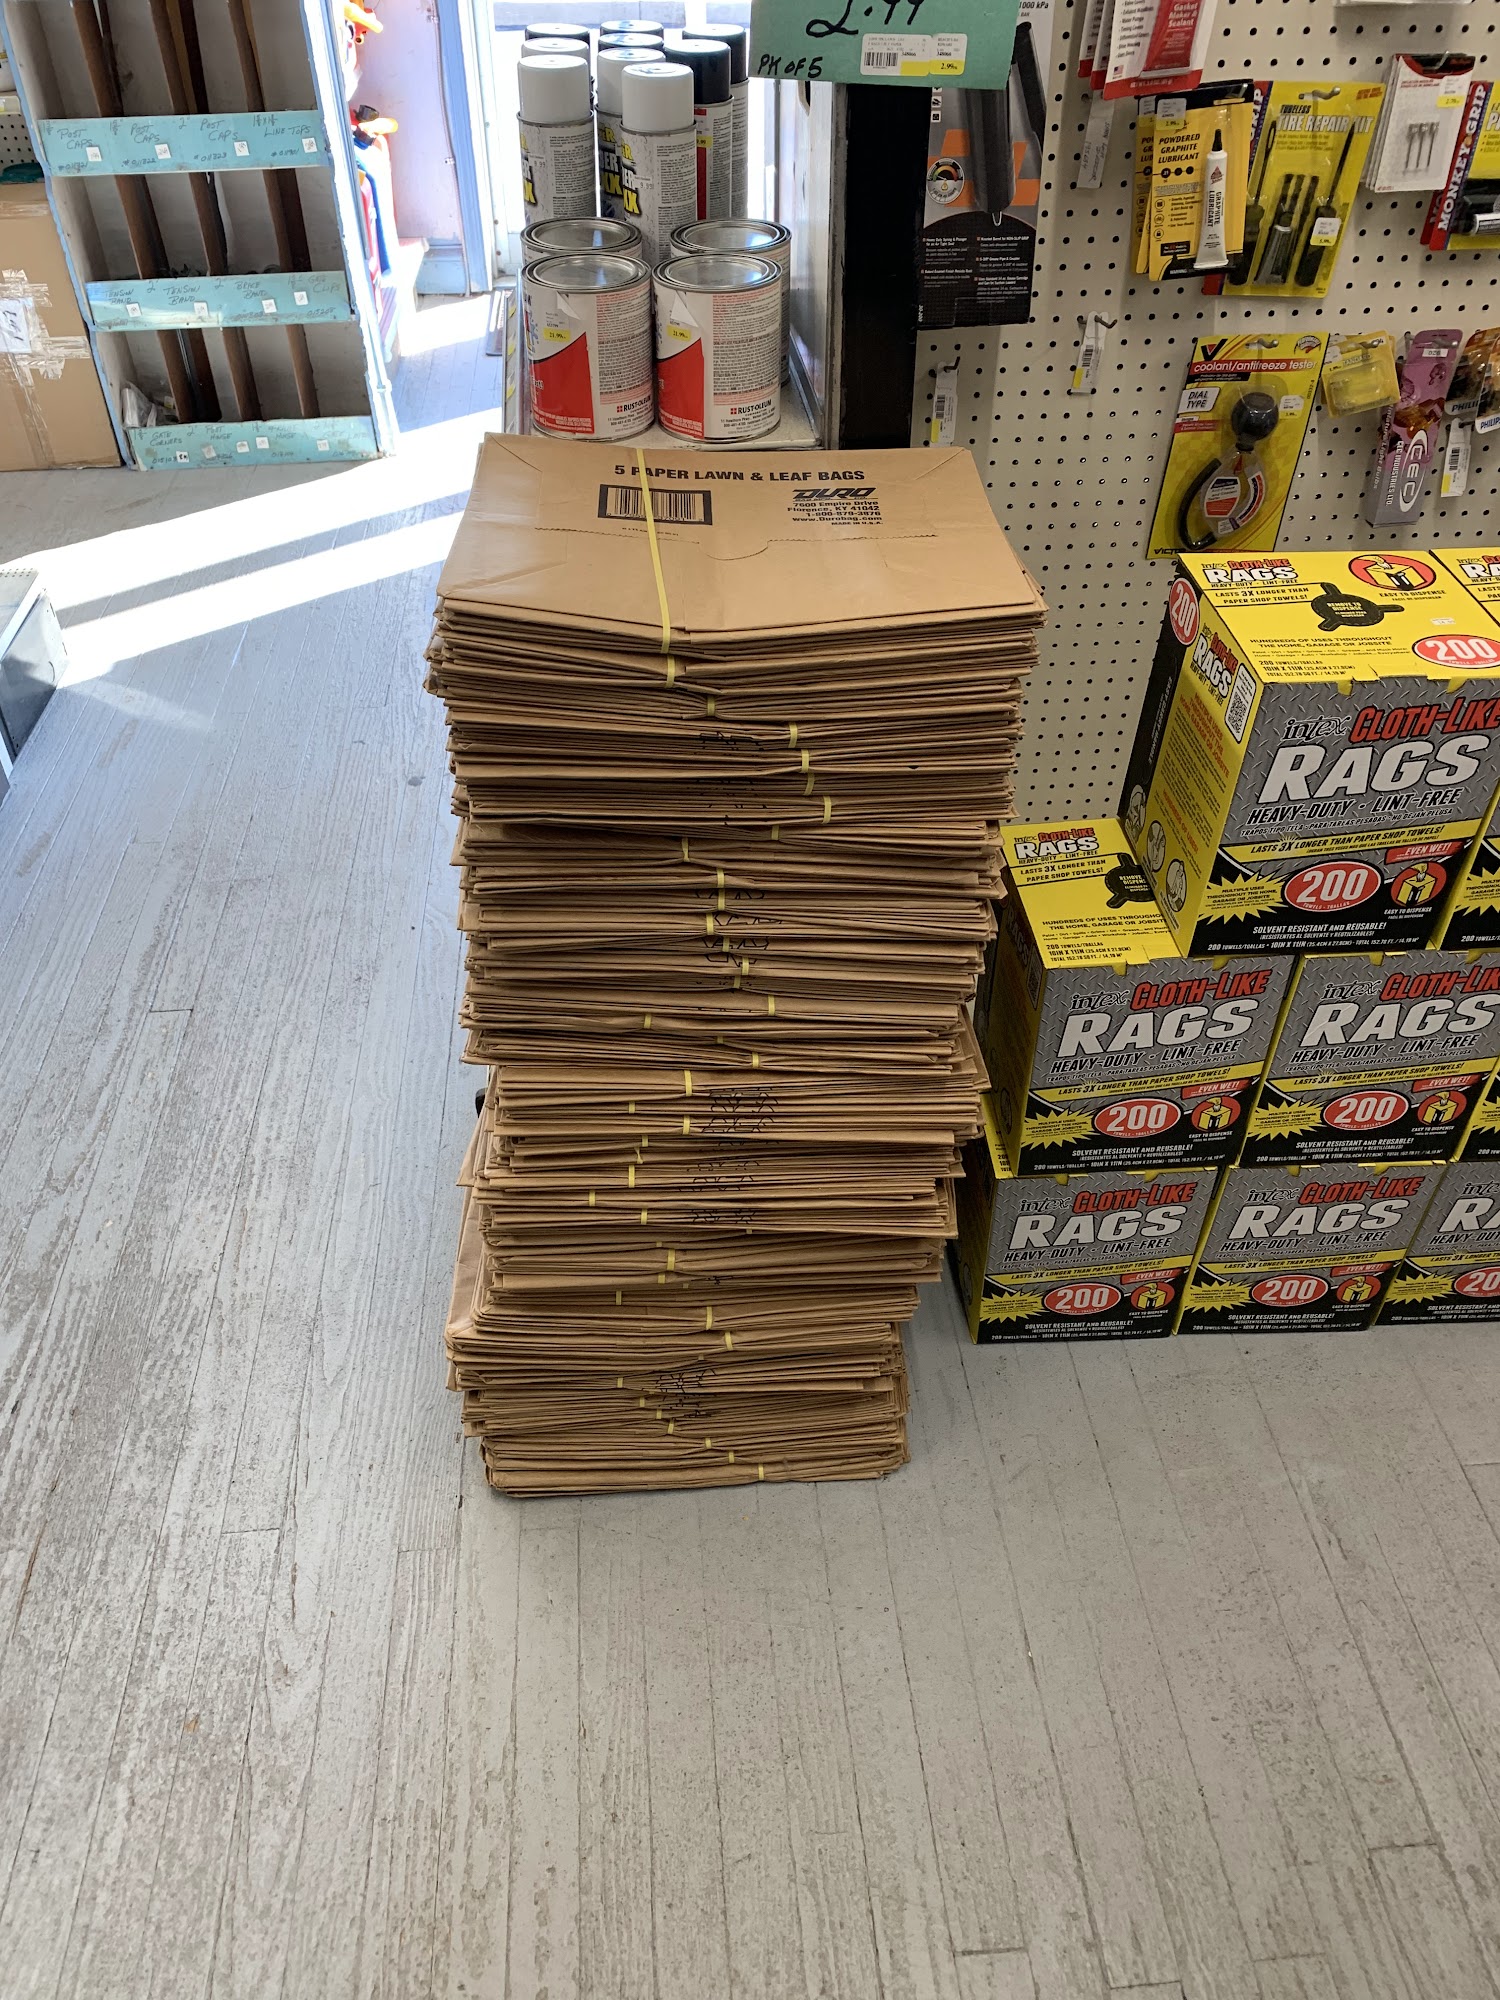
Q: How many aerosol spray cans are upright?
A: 9